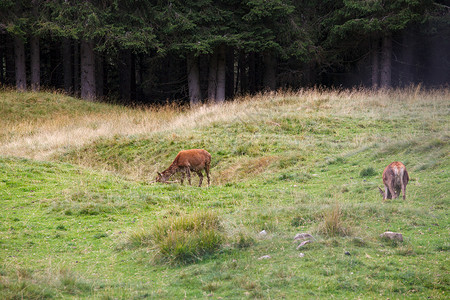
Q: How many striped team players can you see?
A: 0